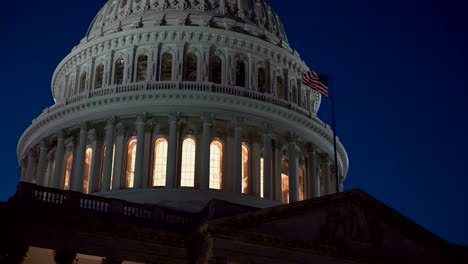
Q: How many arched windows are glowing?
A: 11